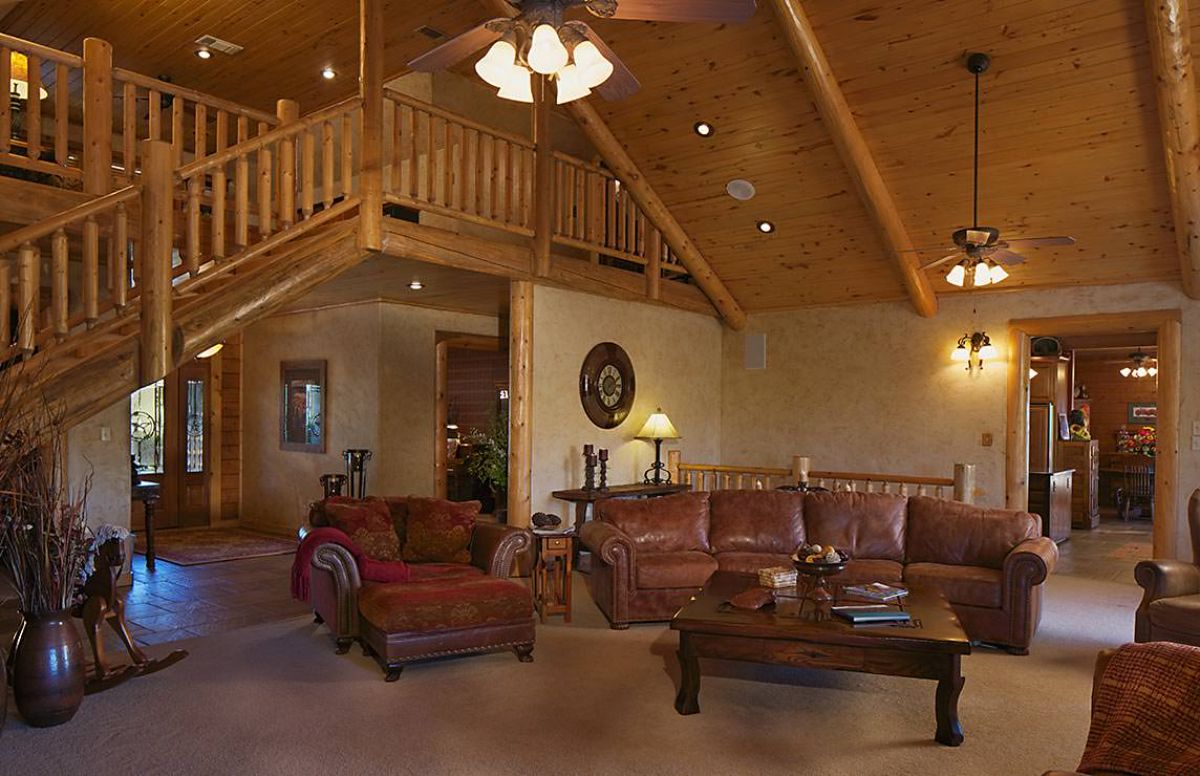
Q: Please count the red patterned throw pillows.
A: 2